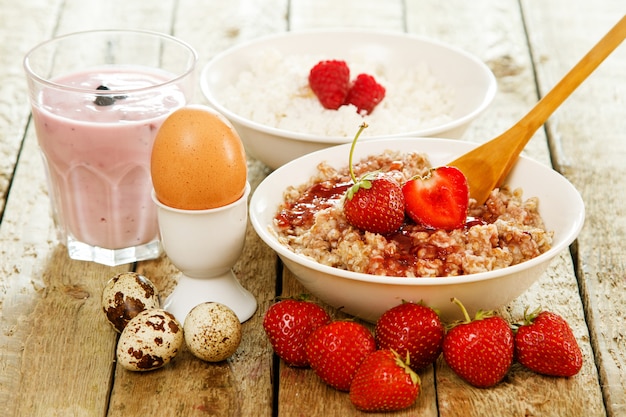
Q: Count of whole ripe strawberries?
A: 7